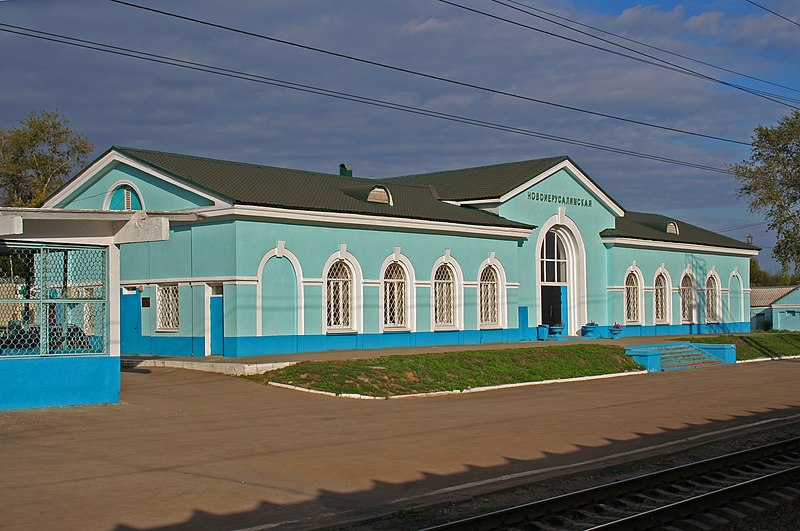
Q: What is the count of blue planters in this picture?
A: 3